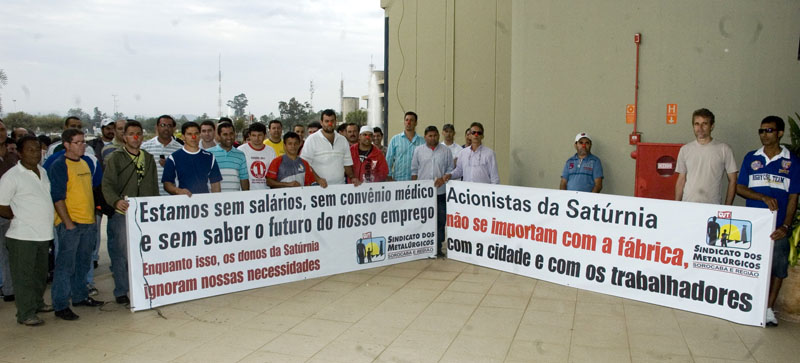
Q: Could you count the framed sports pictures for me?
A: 0